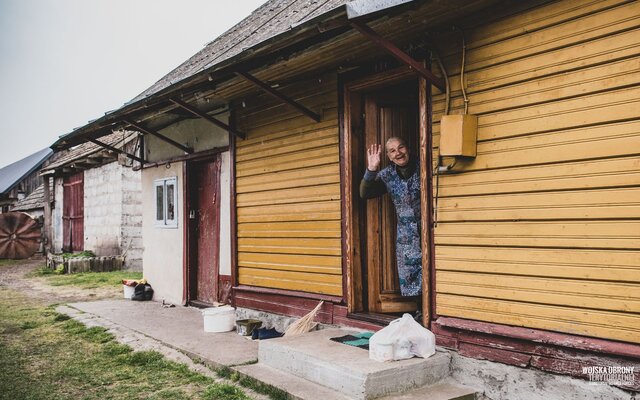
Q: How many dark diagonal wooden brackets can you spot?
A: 5